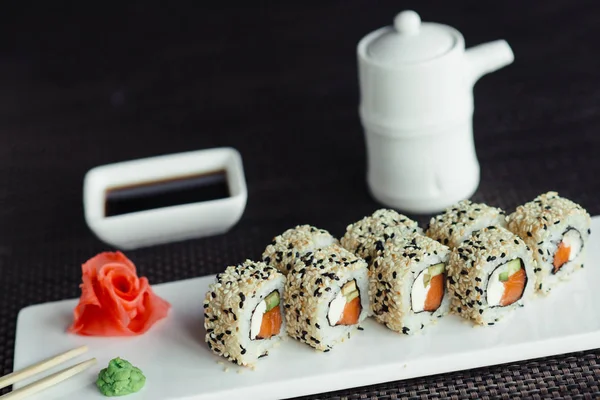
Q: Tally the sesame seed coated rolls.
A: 8